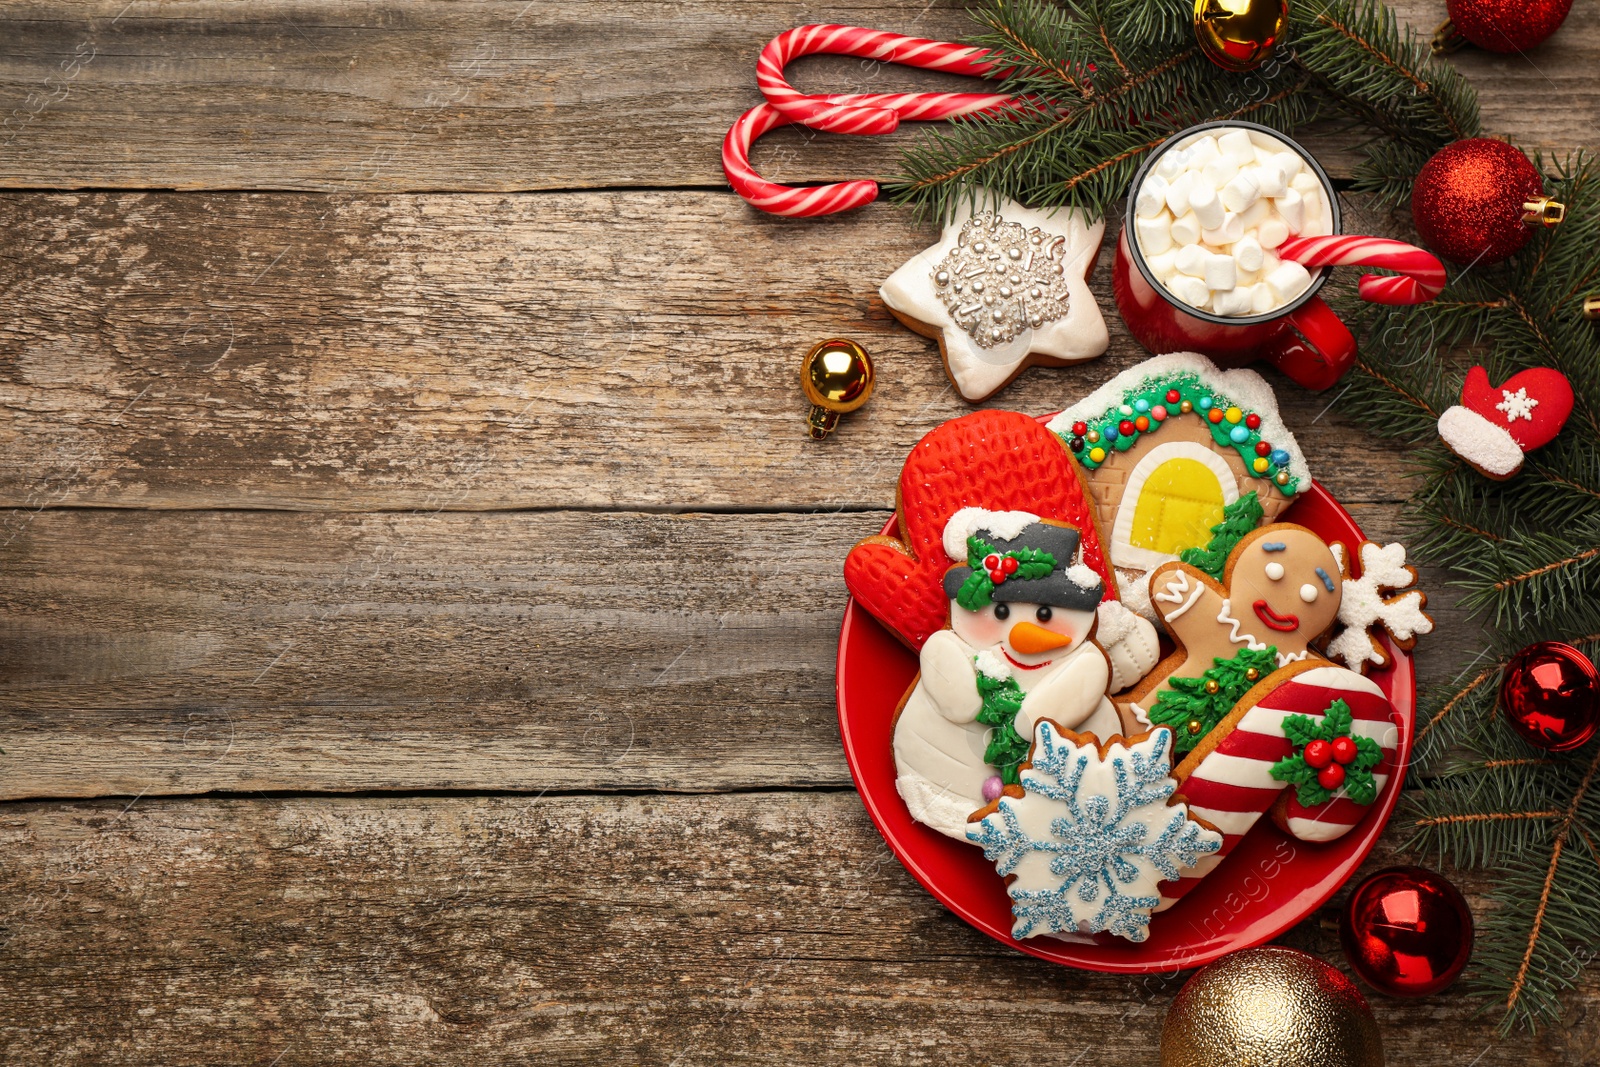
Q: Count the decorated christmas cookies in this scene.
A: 9